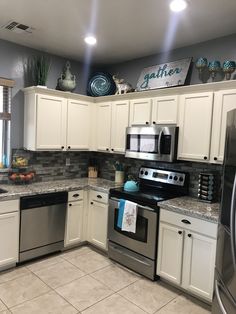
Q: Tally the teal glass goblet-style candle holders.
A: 3